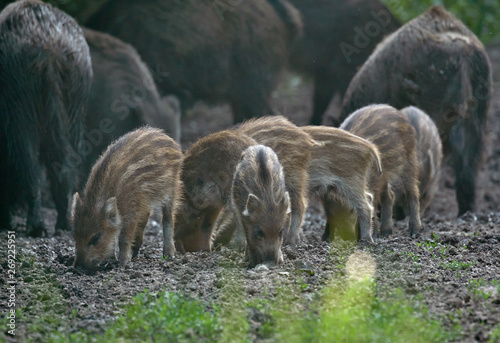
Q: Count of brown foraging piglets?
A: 7